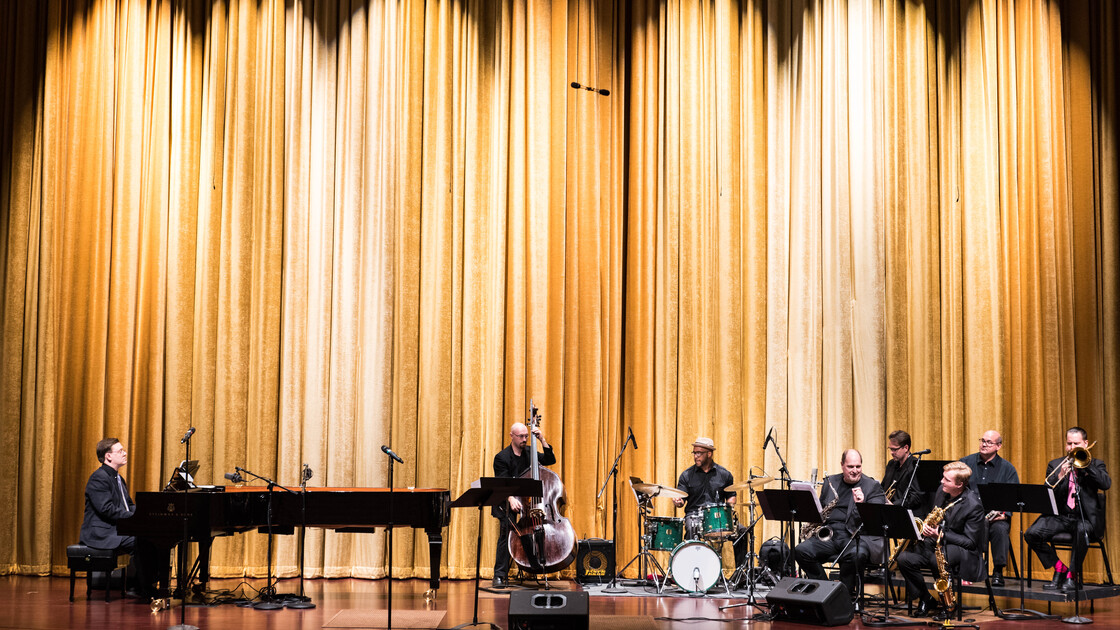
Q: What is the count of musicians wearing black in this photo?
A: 8